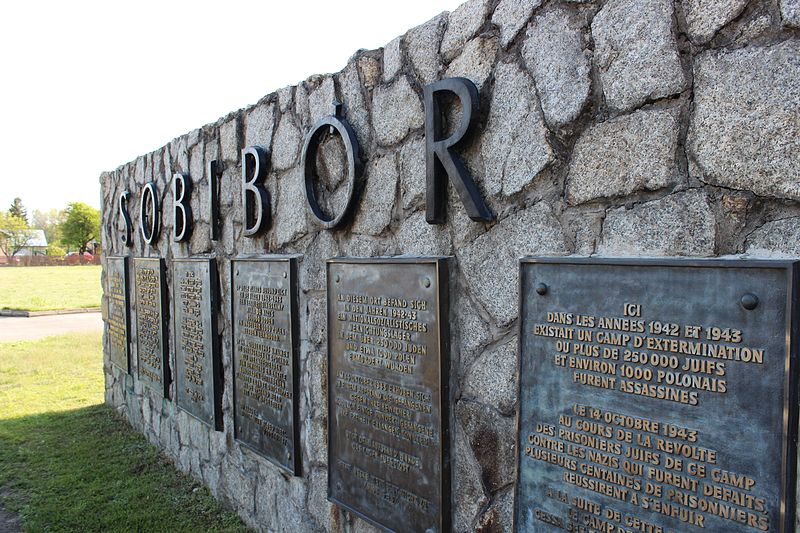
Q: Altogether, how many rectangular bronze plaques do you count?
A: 6